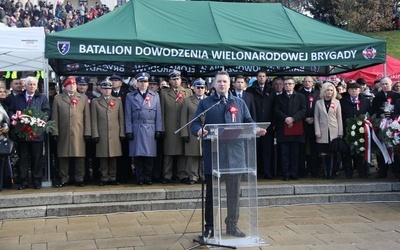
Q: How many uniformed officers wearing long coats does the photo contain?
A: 5